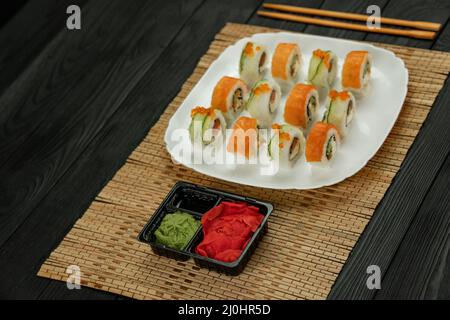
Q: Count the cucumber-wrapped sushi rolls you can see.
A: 6